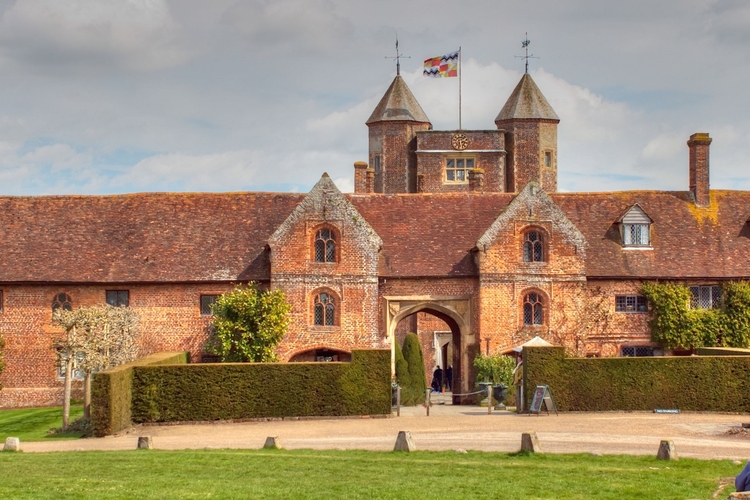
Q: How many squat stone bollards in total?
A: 6